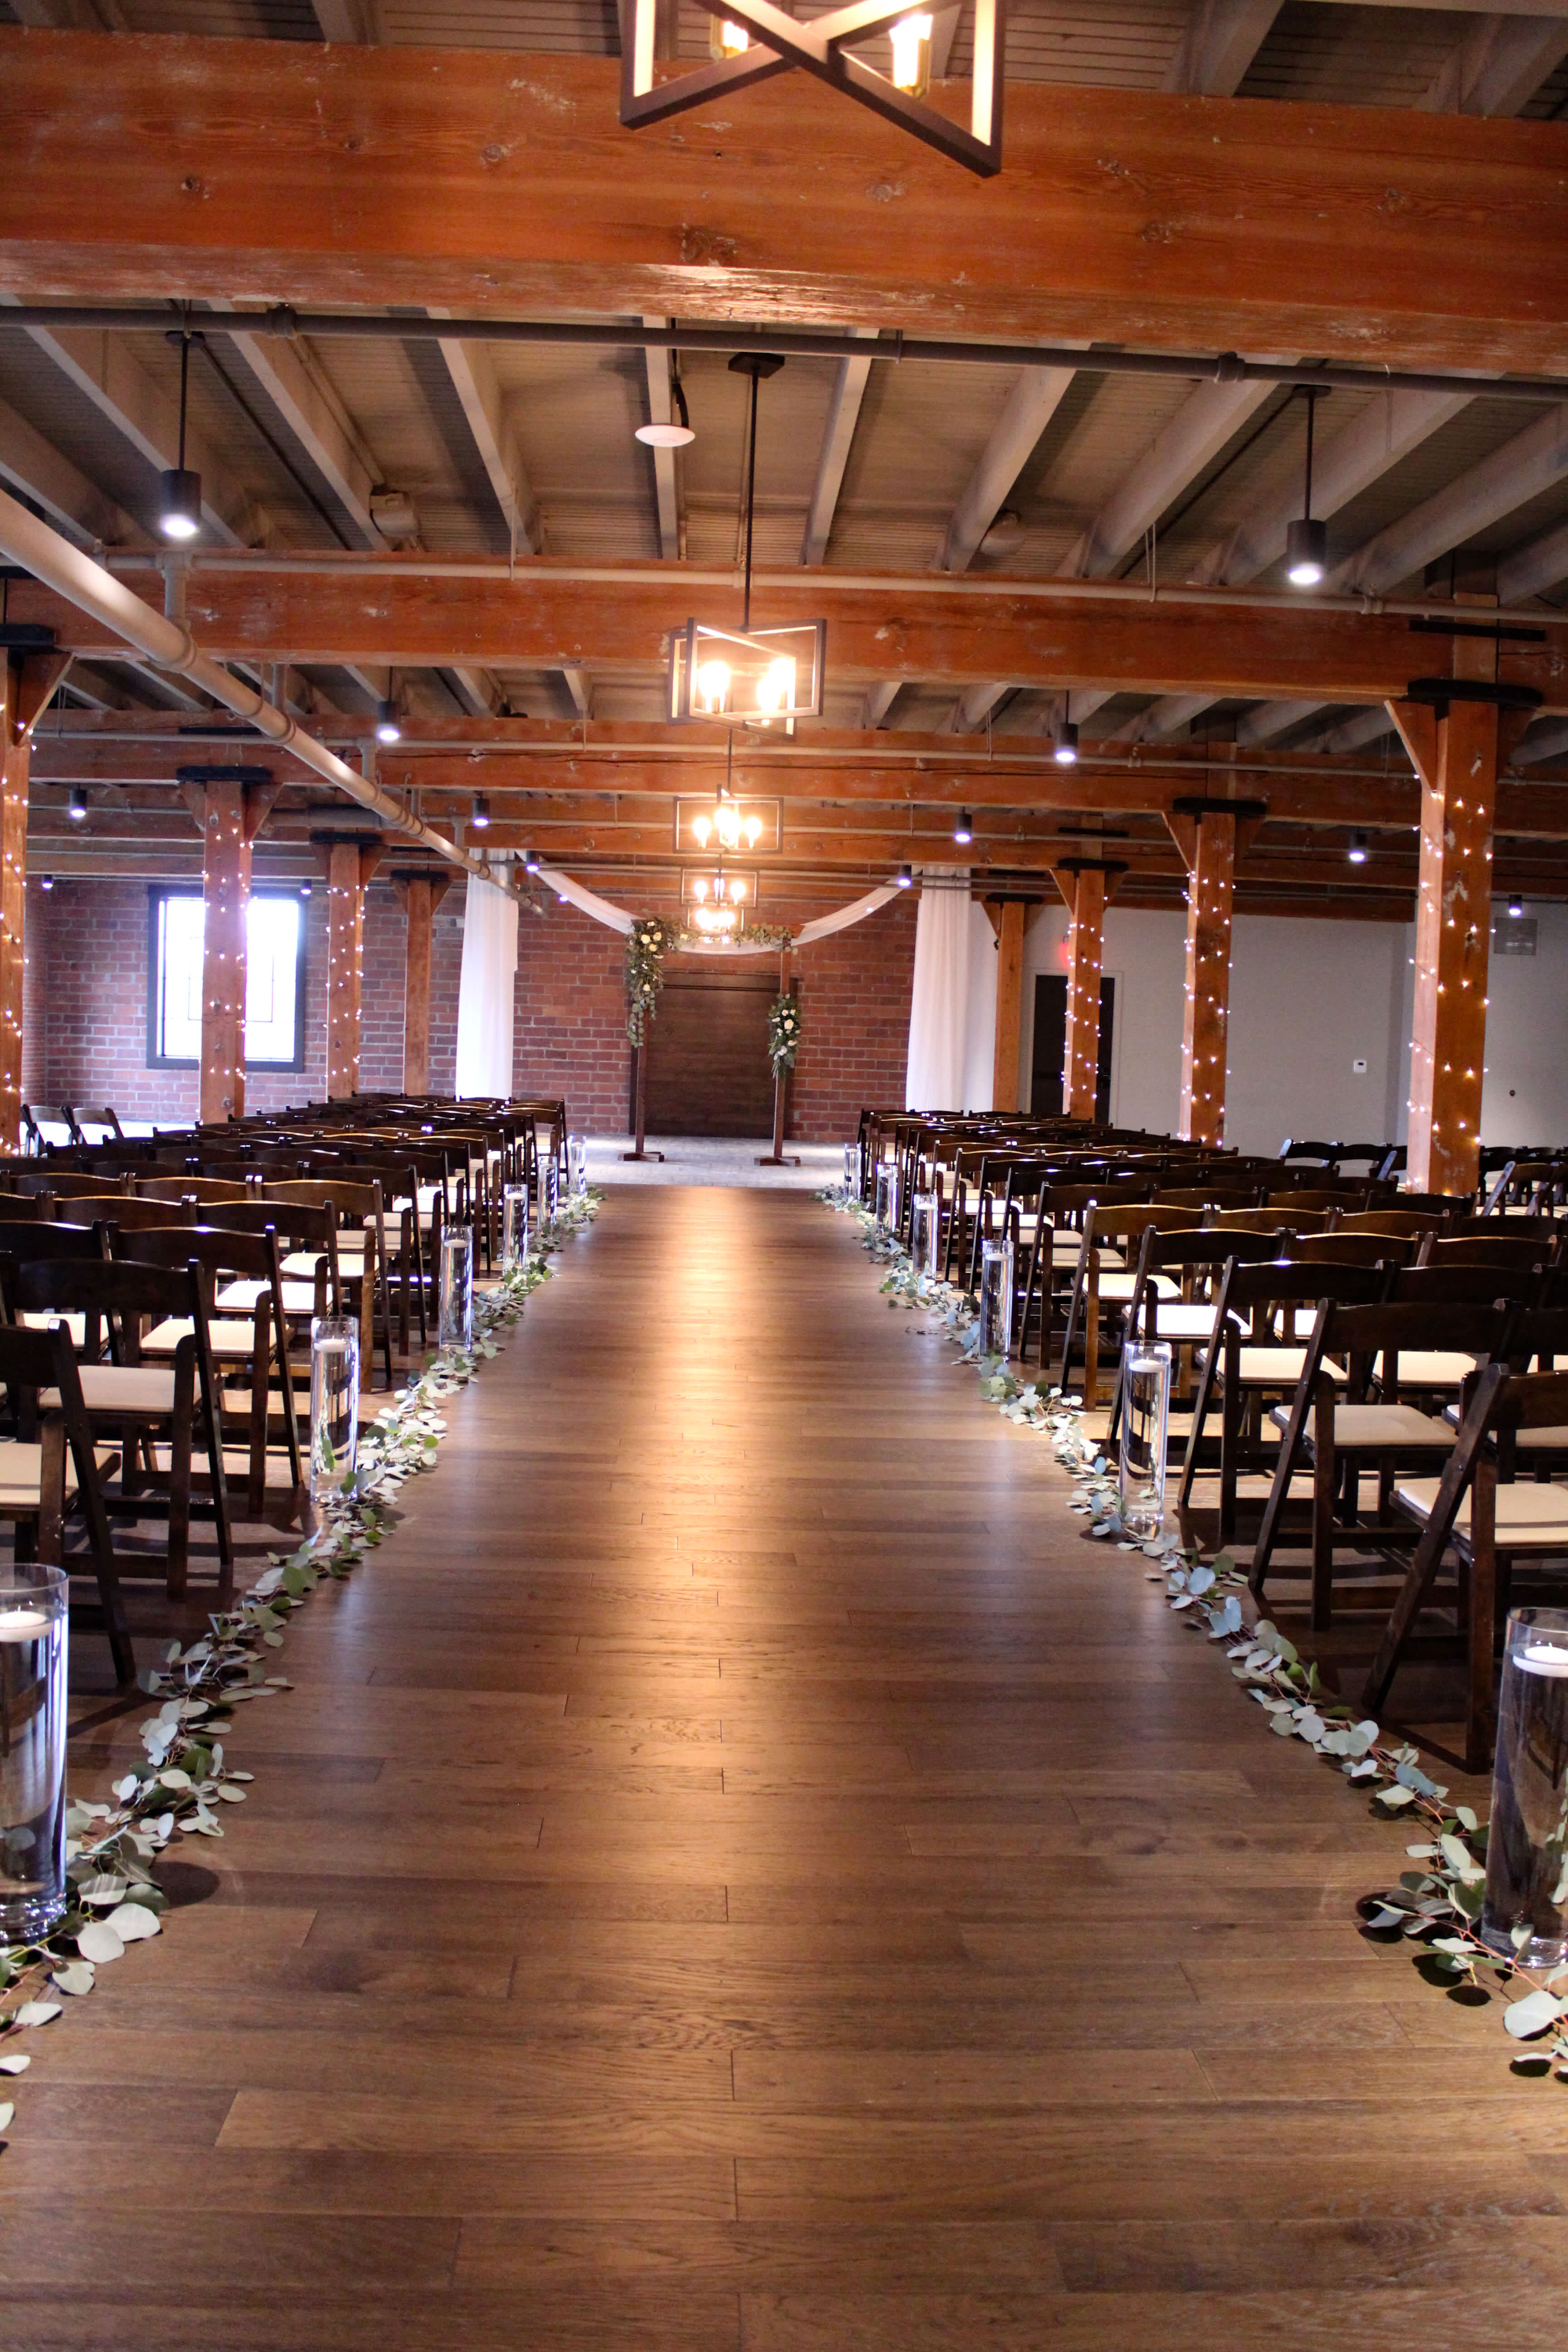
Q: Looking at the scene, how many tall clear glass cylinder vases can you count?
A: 12